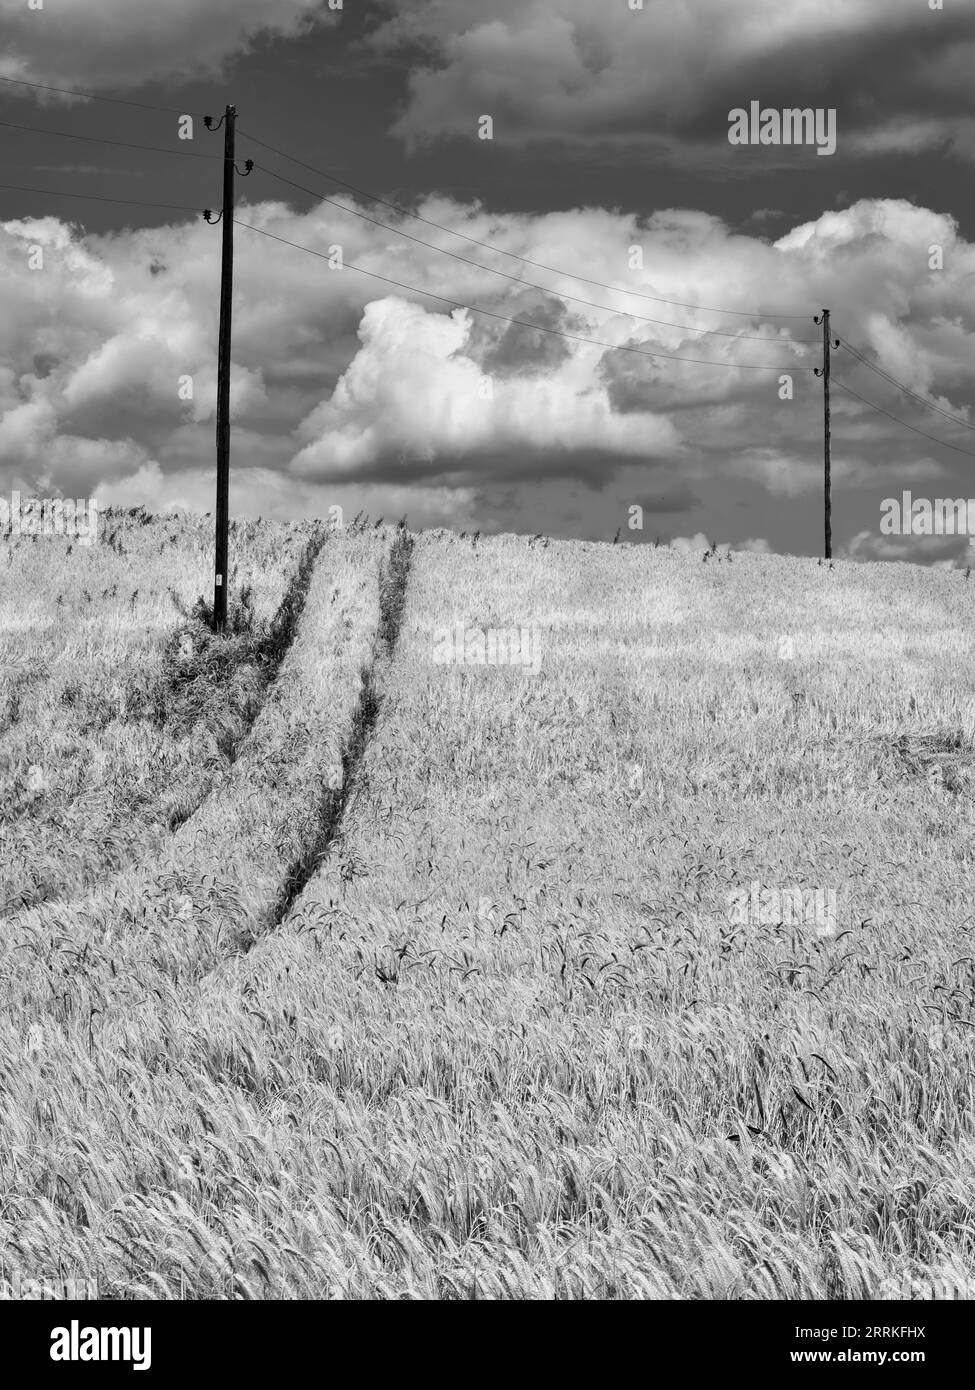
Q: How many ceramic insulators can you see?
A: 6